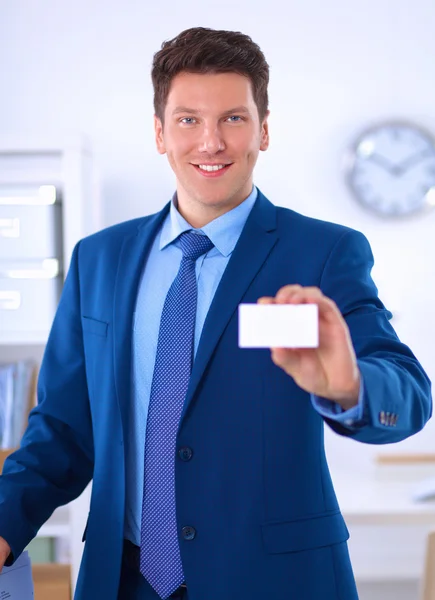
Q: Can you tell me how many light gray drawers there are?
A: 2